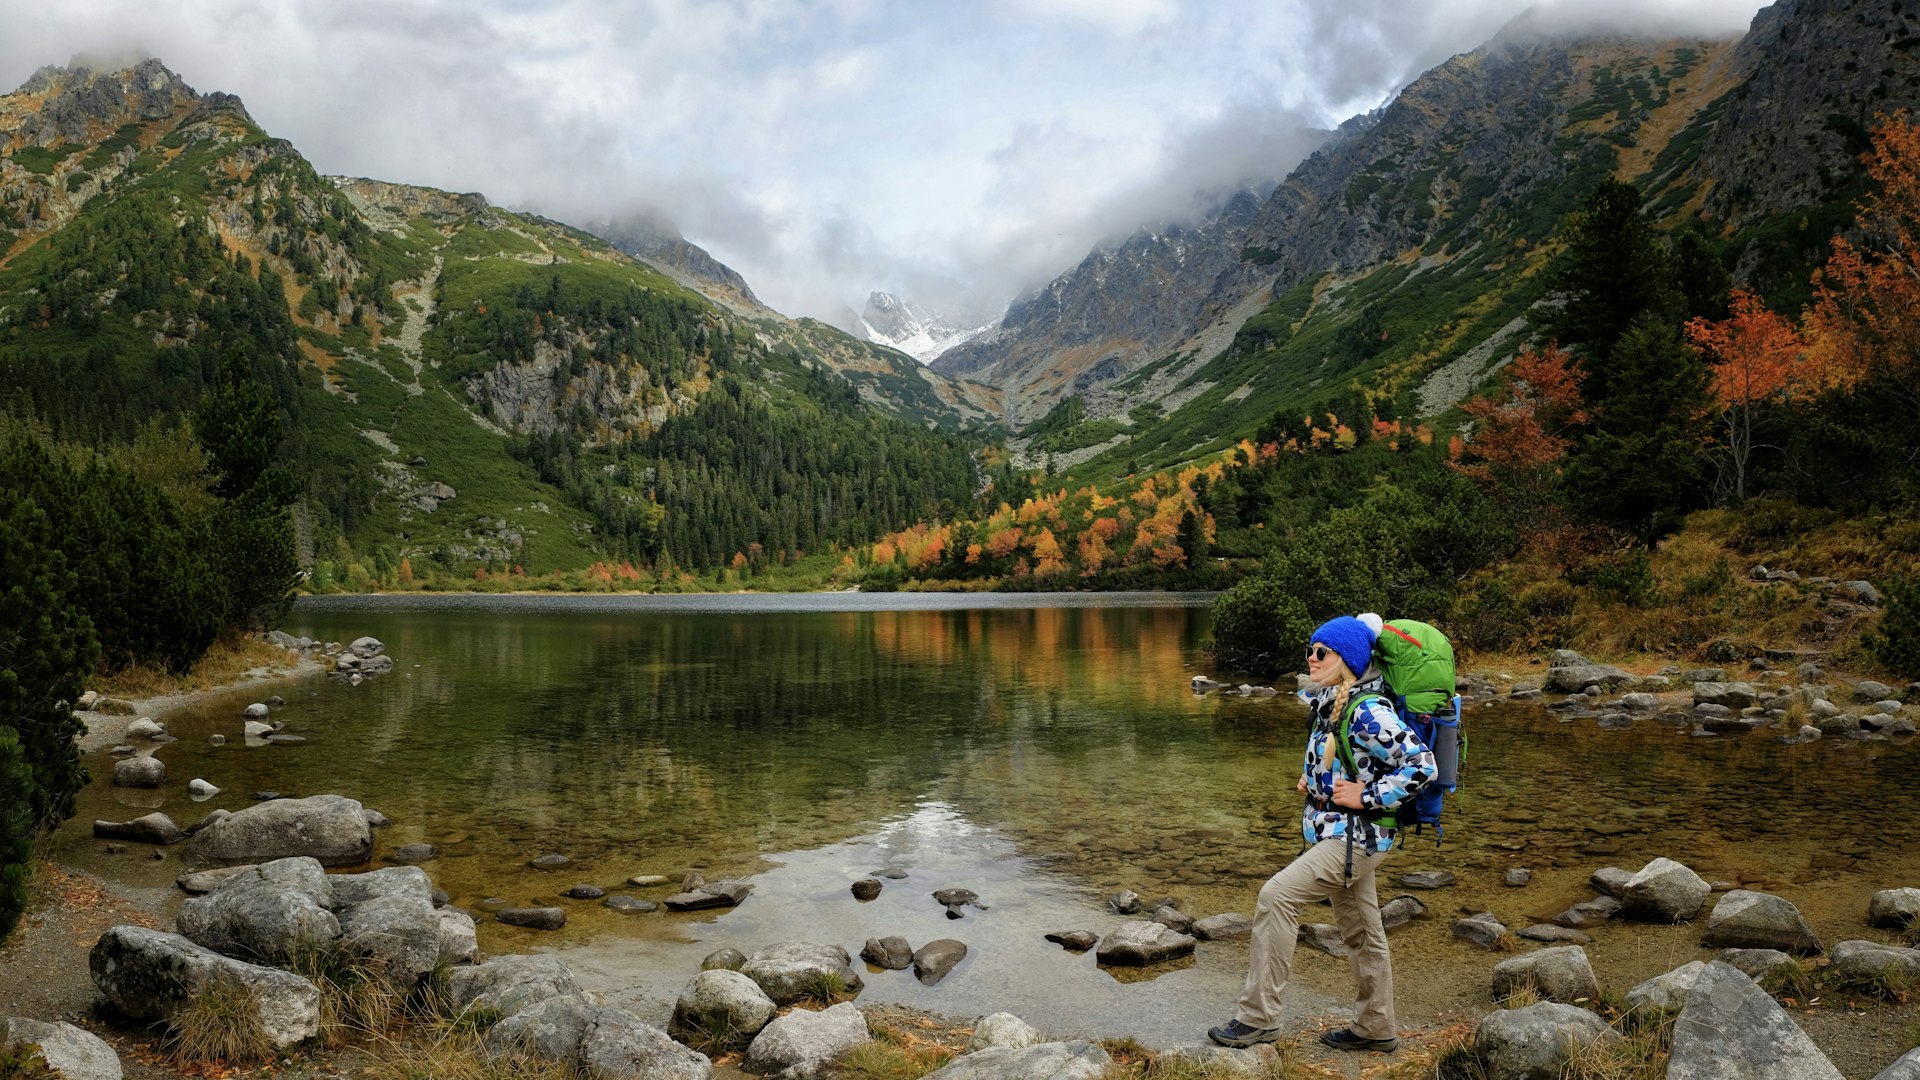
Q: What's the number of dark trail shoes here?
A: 2